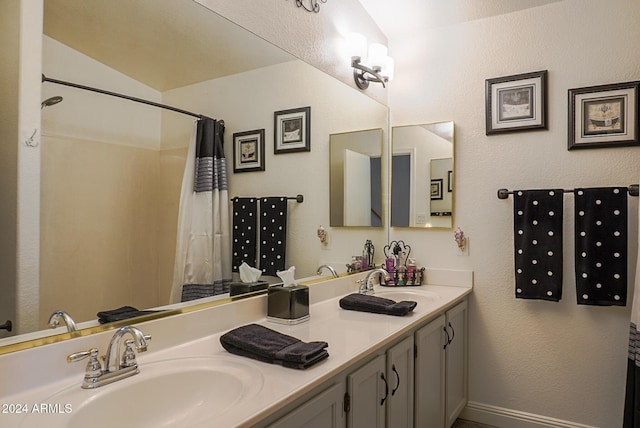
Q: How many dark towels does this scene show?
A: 4